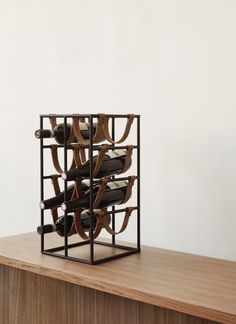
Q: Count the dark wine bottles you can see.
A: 5